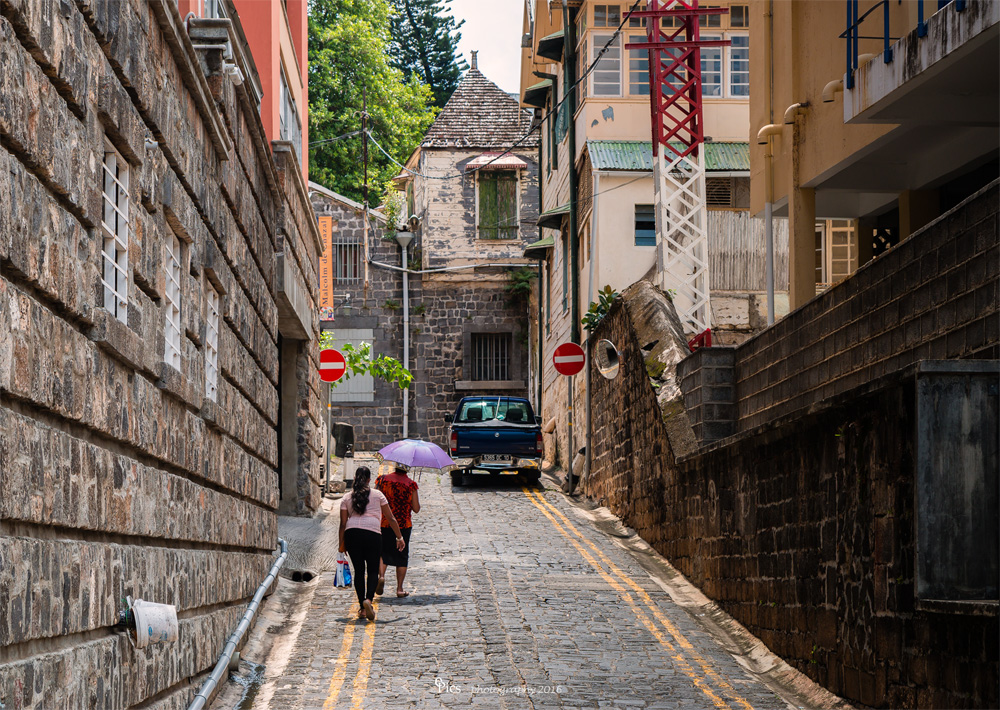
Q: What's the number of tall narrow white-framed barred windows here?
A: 3